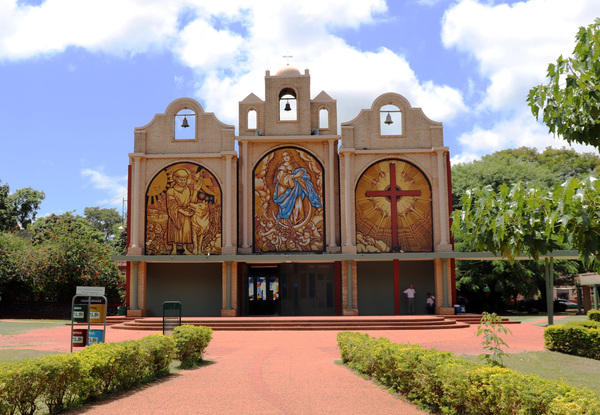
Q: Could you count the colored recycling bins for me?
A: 4